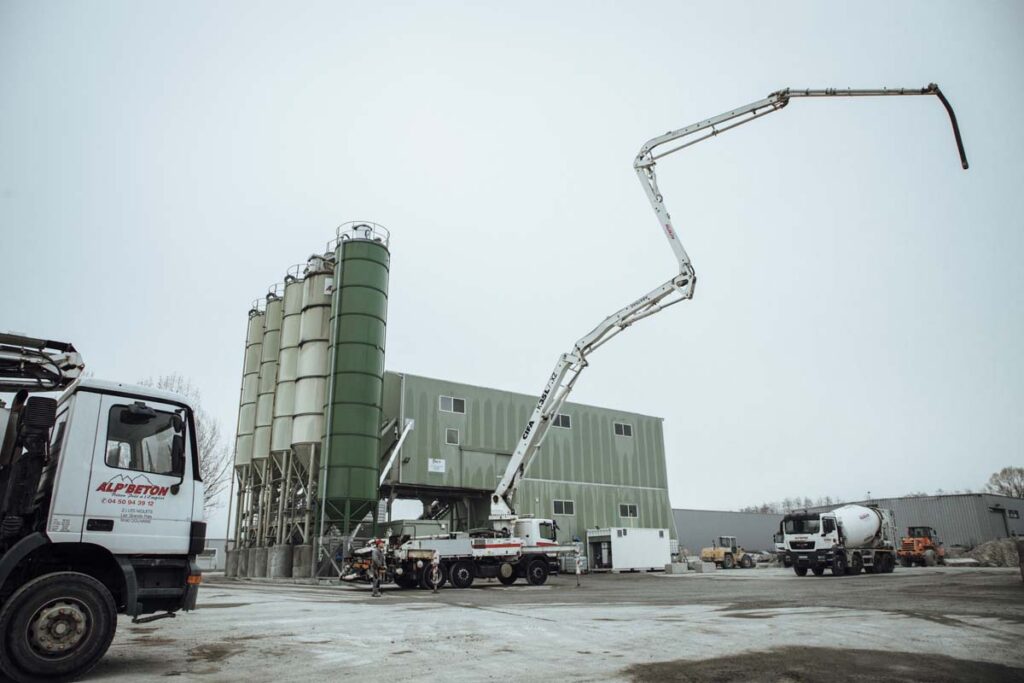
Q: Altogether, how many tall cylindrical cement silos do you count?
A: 5